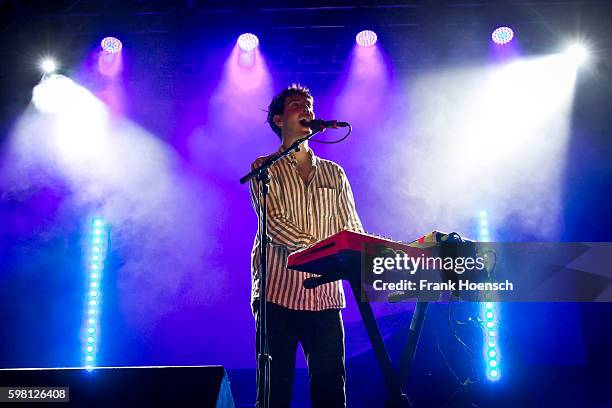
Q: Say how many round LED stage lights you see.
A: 4